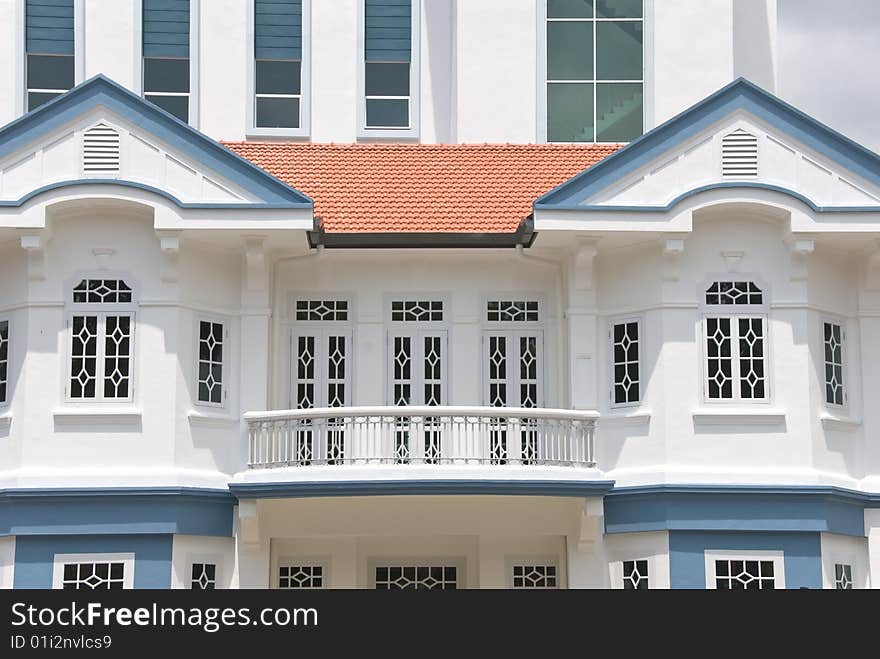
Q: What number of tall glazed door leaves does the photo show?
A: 6